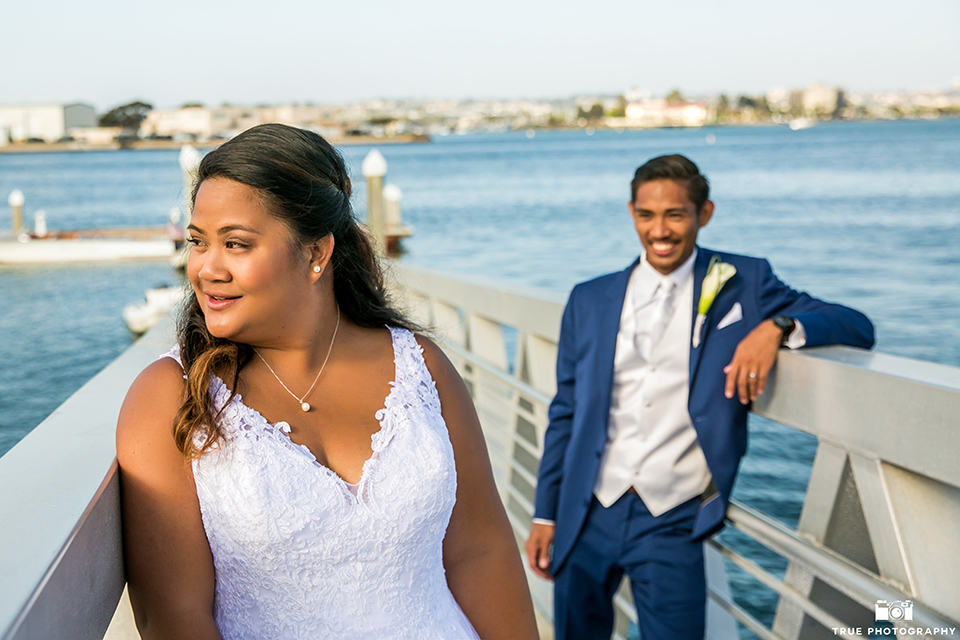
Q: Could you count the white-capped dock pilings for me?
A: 4